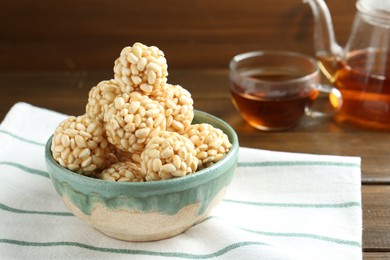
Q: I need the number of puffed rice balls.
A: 8